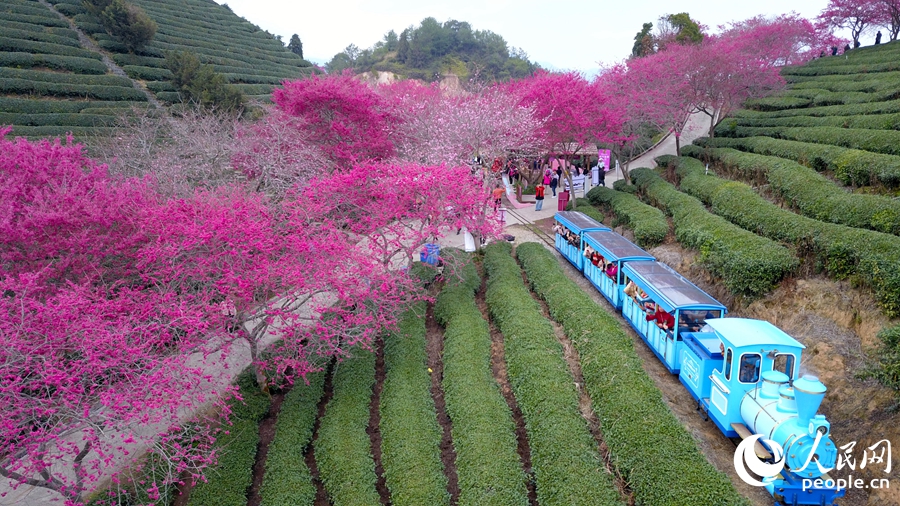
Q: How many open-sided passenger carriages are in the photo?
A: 3